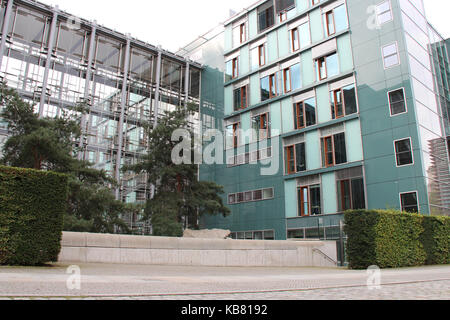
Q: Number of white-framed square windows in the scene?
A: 5